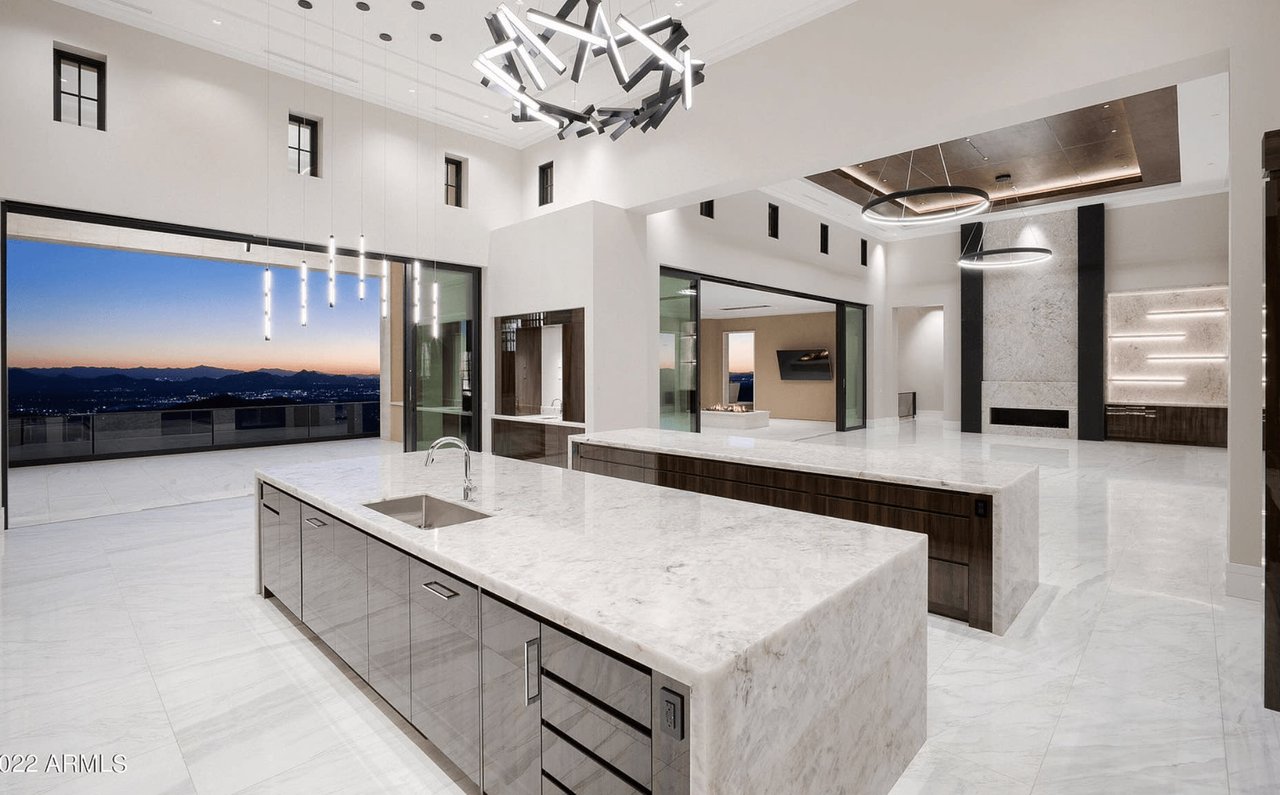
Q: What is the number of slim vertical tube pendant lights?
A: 7